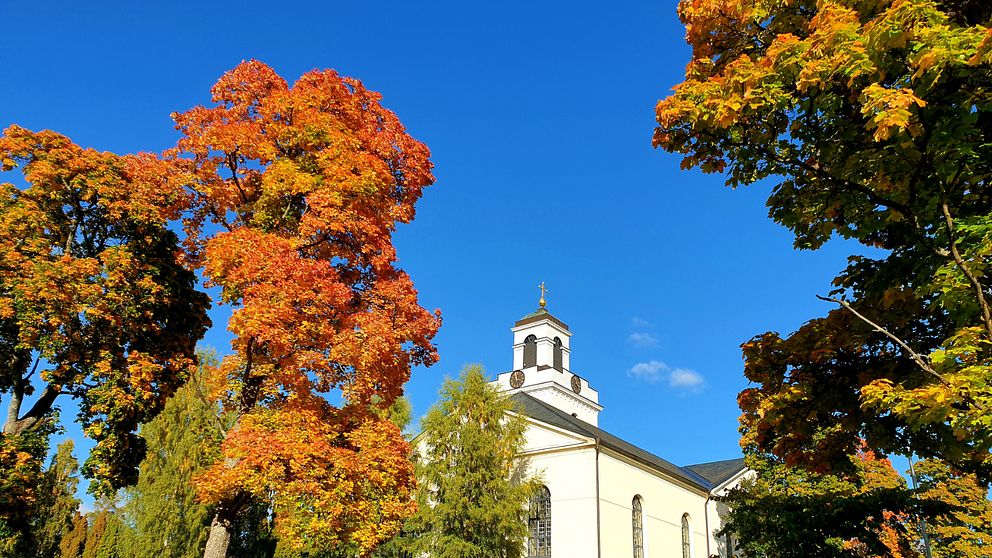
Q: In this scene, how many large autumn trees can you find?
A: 3